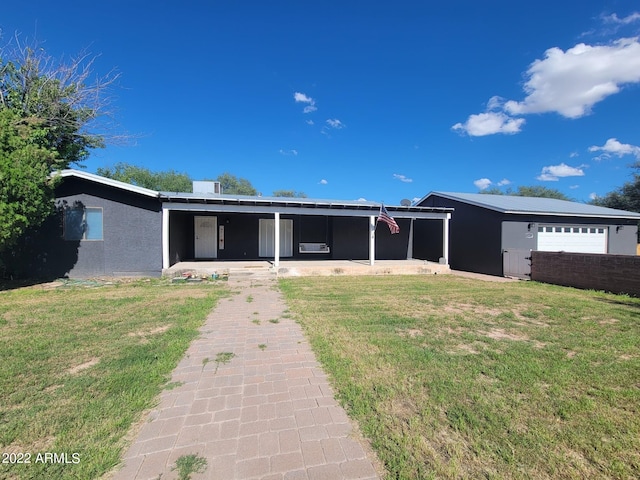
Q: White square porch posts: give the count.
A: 4